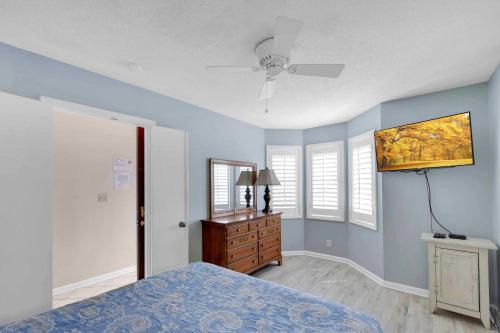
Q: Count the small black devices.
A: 2